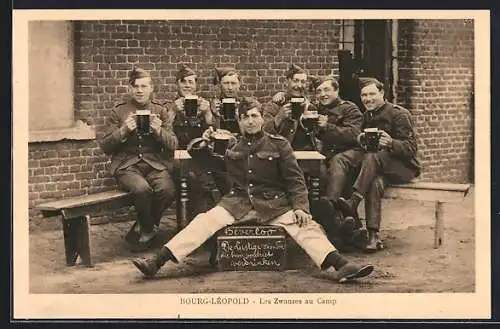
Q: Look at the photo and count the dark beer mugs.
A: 7